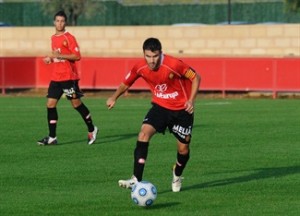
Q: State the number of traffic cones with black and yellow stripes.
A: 0